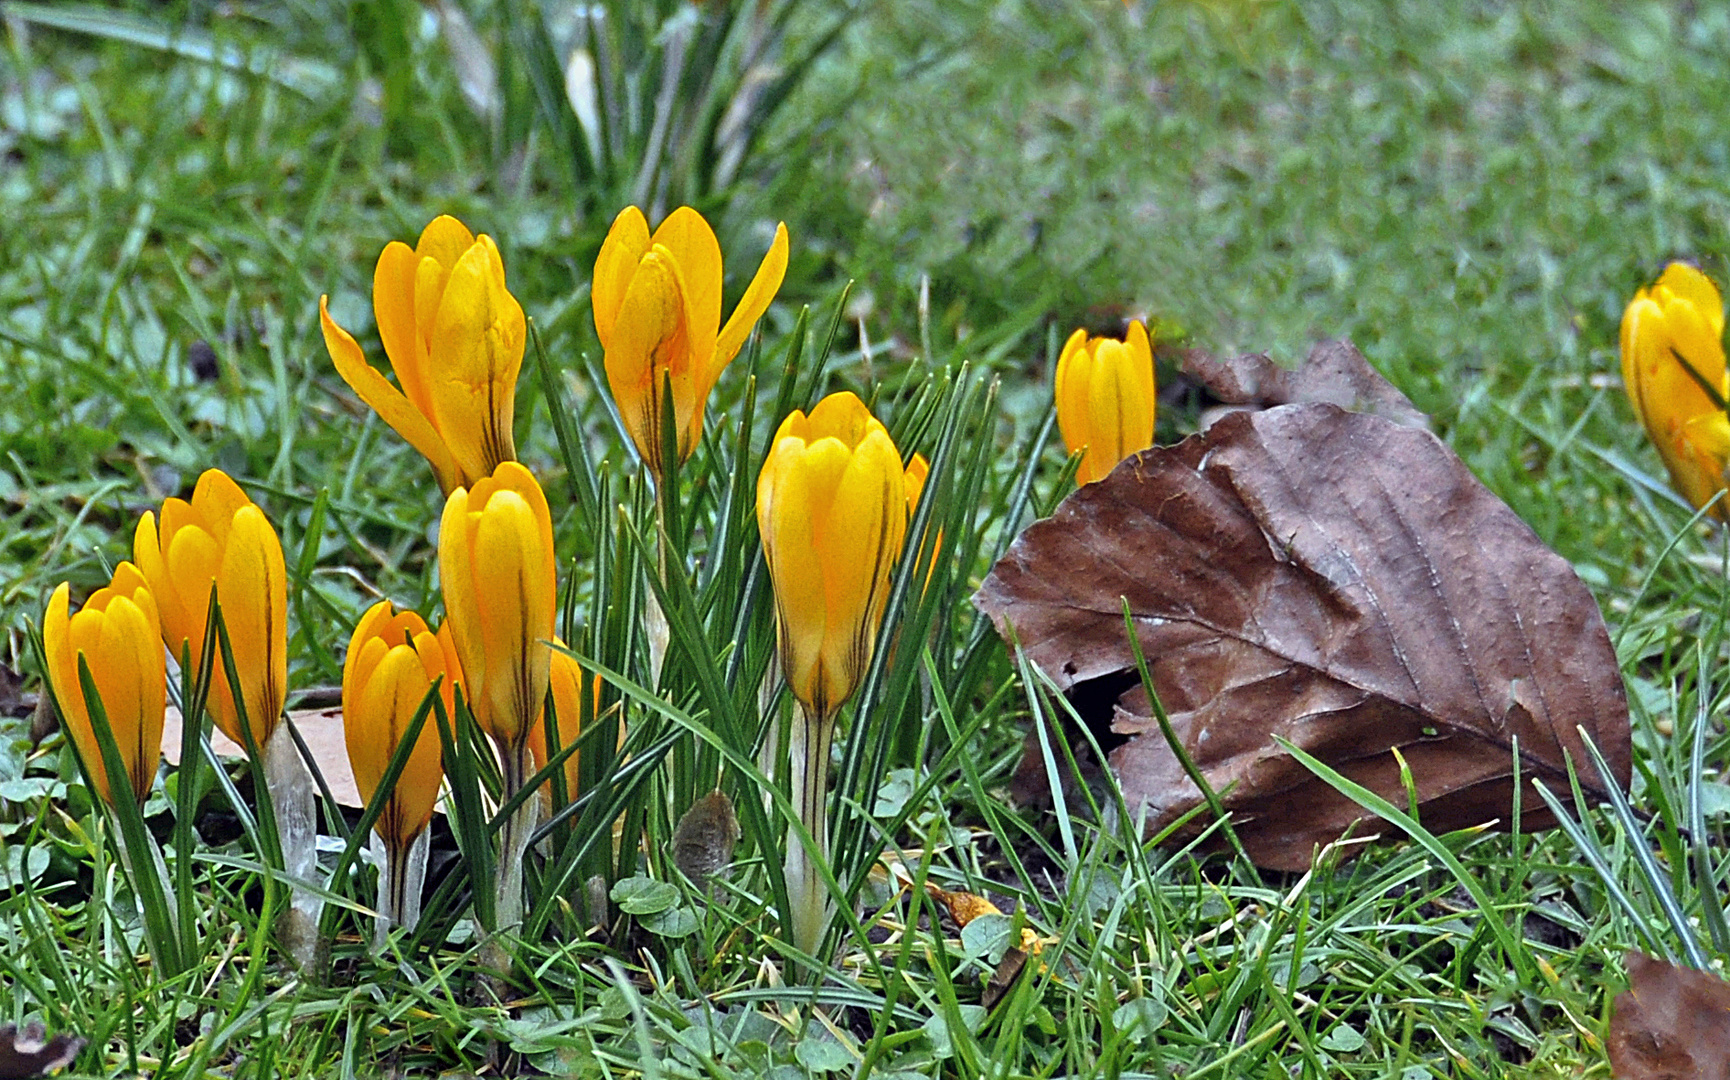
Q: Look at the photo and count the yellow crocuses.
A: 11